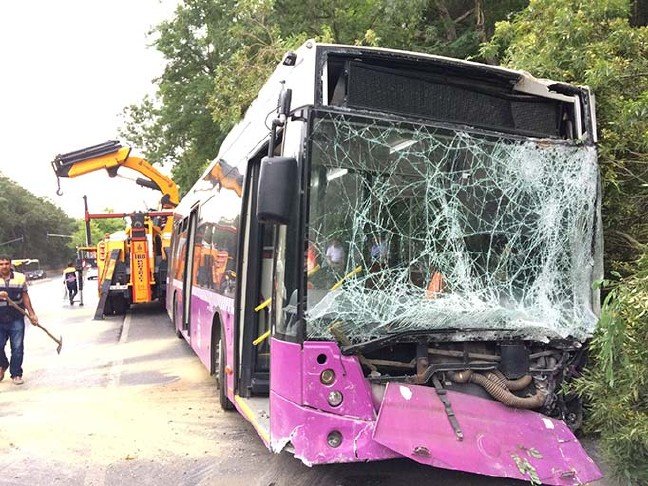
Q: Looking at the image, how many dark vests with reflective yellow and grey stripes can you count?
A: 2